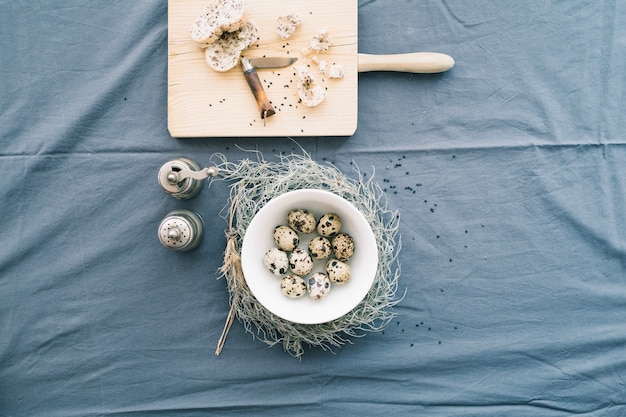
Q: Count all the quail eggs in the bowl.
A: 10